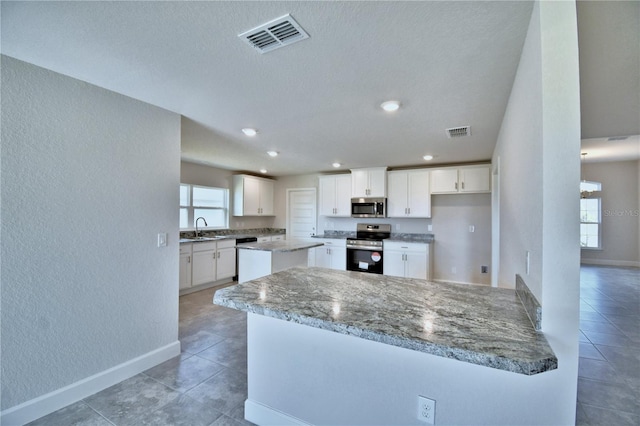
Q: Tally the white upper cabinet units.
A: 5